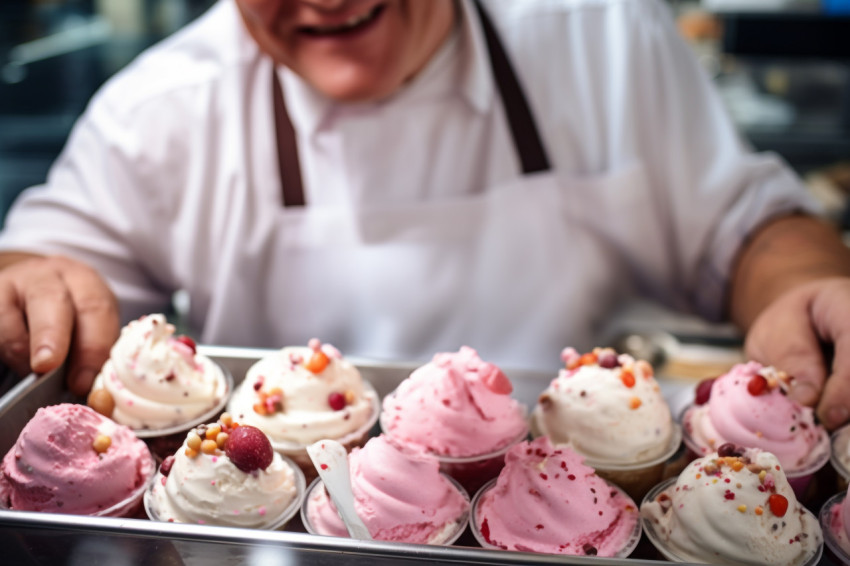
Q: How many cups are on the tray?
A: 12